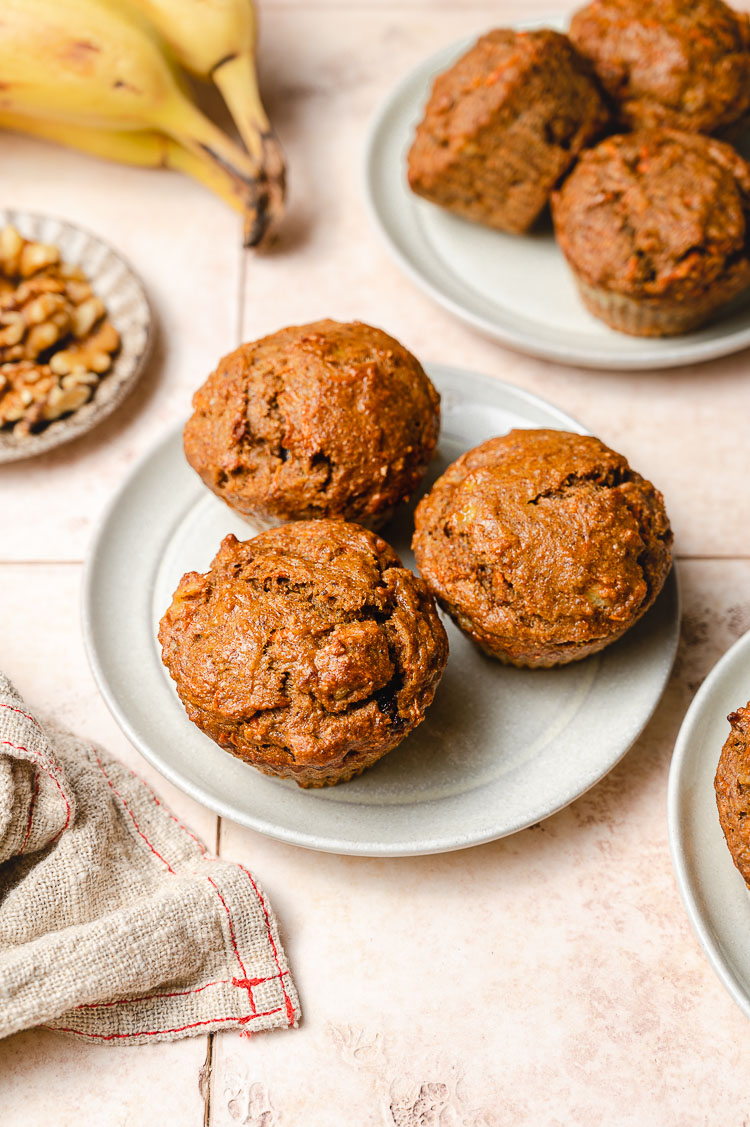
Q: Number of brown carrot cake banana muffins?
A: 7